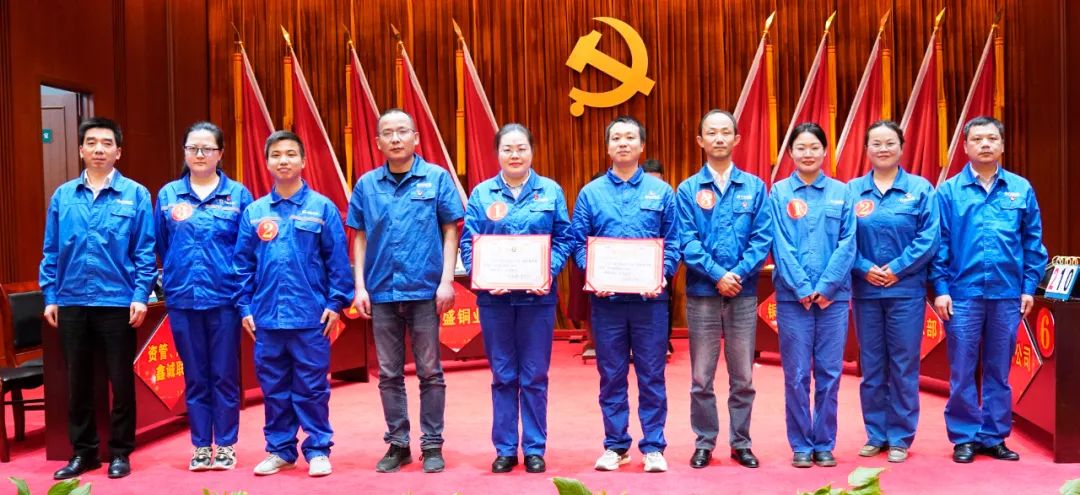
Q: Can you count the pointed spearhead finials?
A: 10